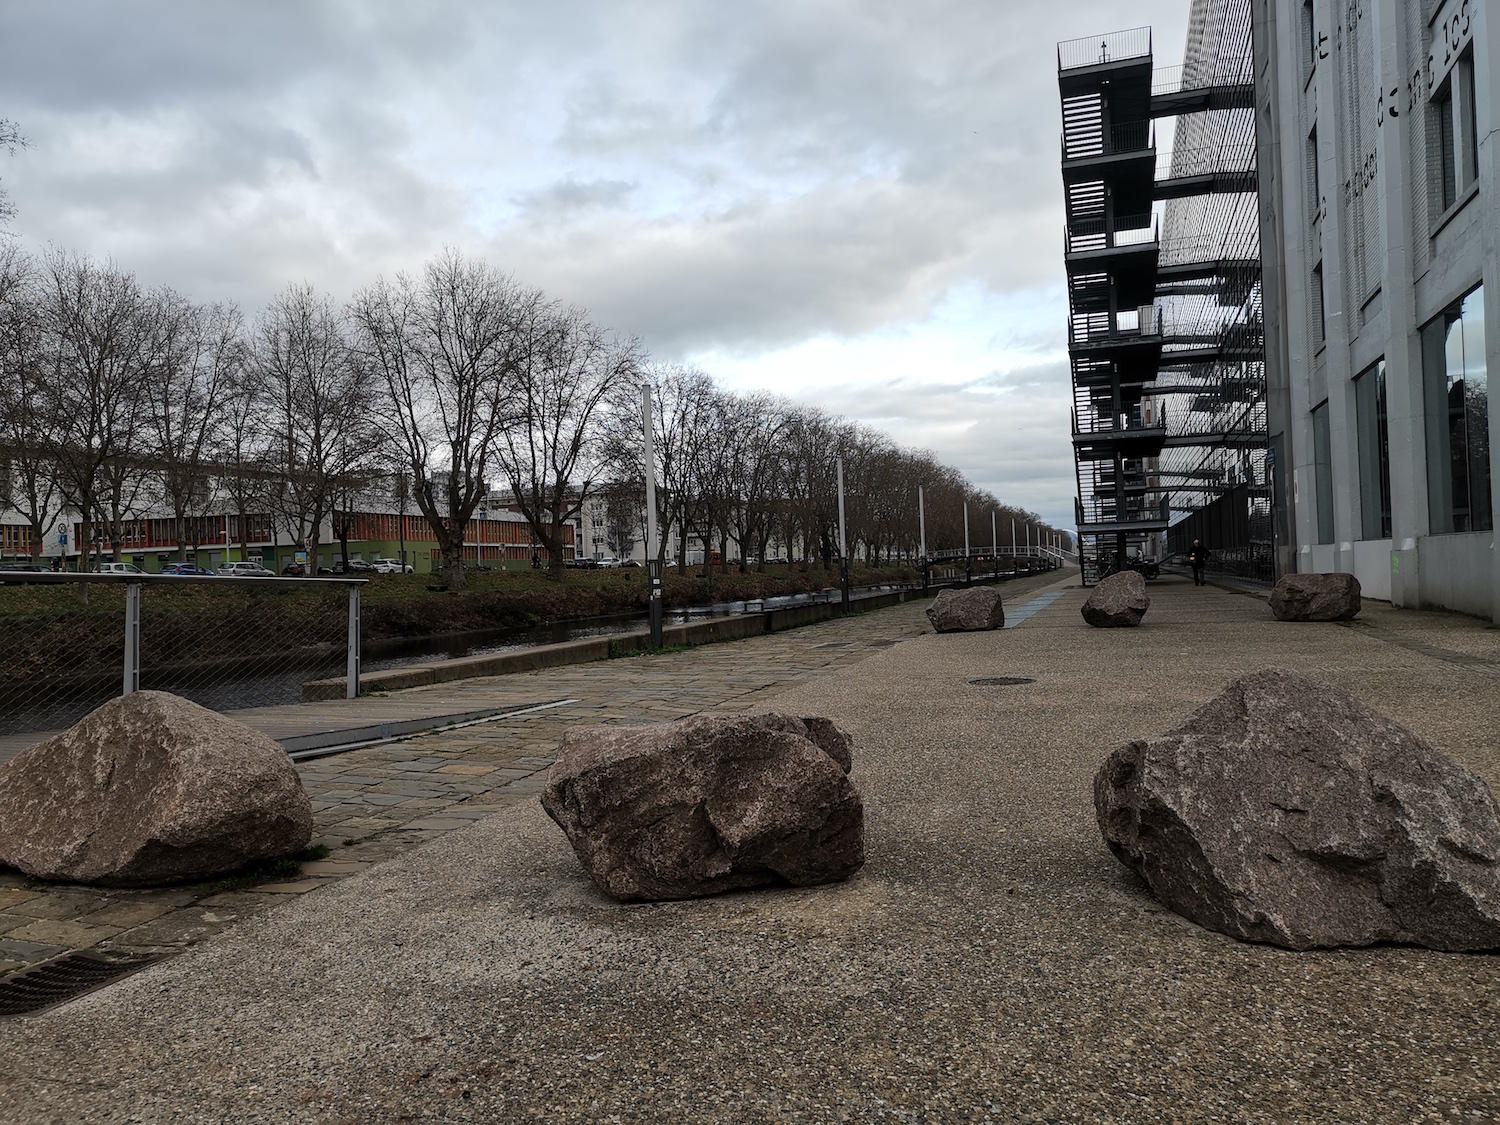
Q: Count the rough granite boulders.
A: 6